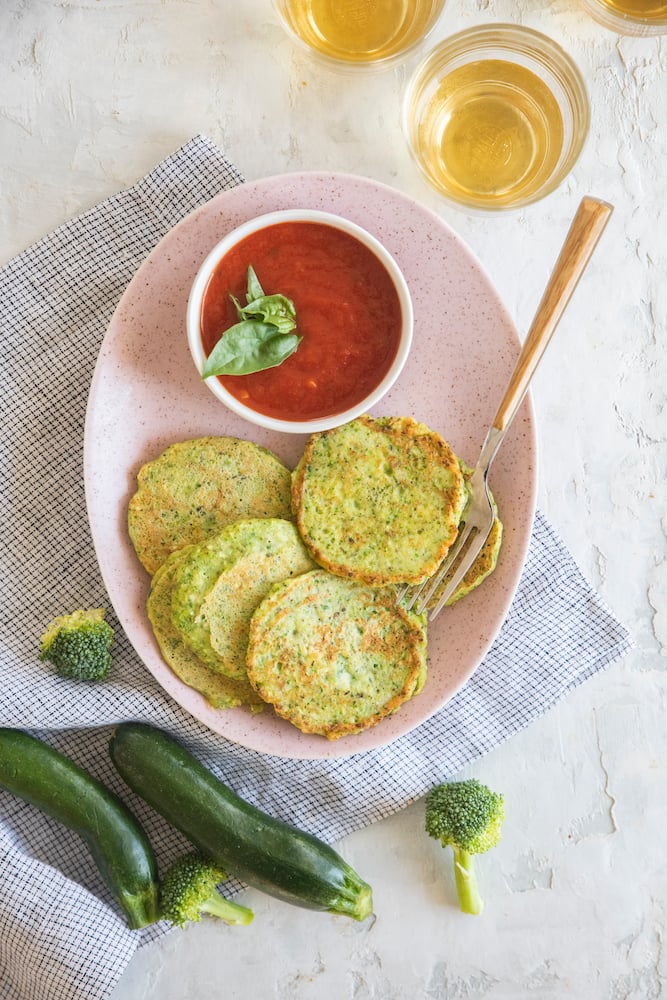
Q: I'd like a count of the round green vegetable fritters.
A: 6